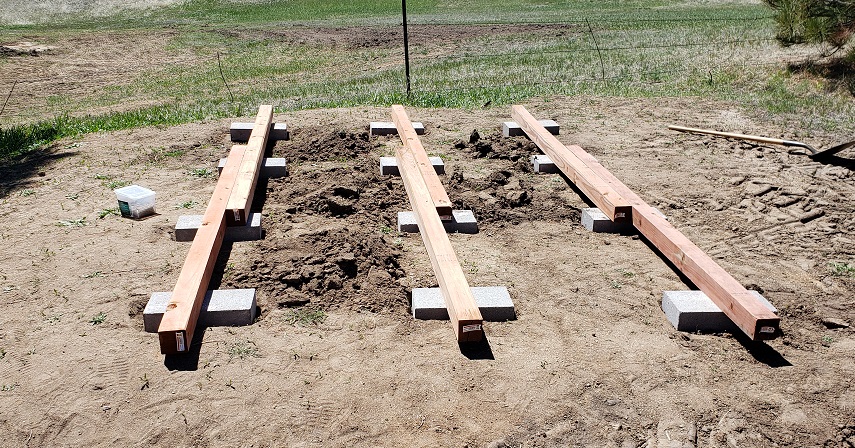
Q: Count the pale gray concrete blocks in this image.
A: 12